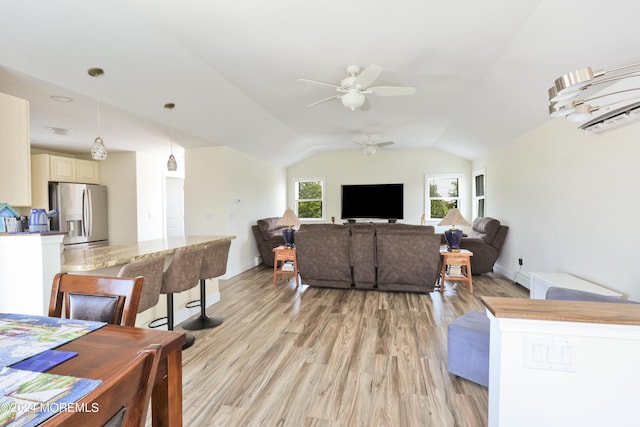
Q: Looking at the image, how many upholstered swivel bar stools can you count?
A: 3